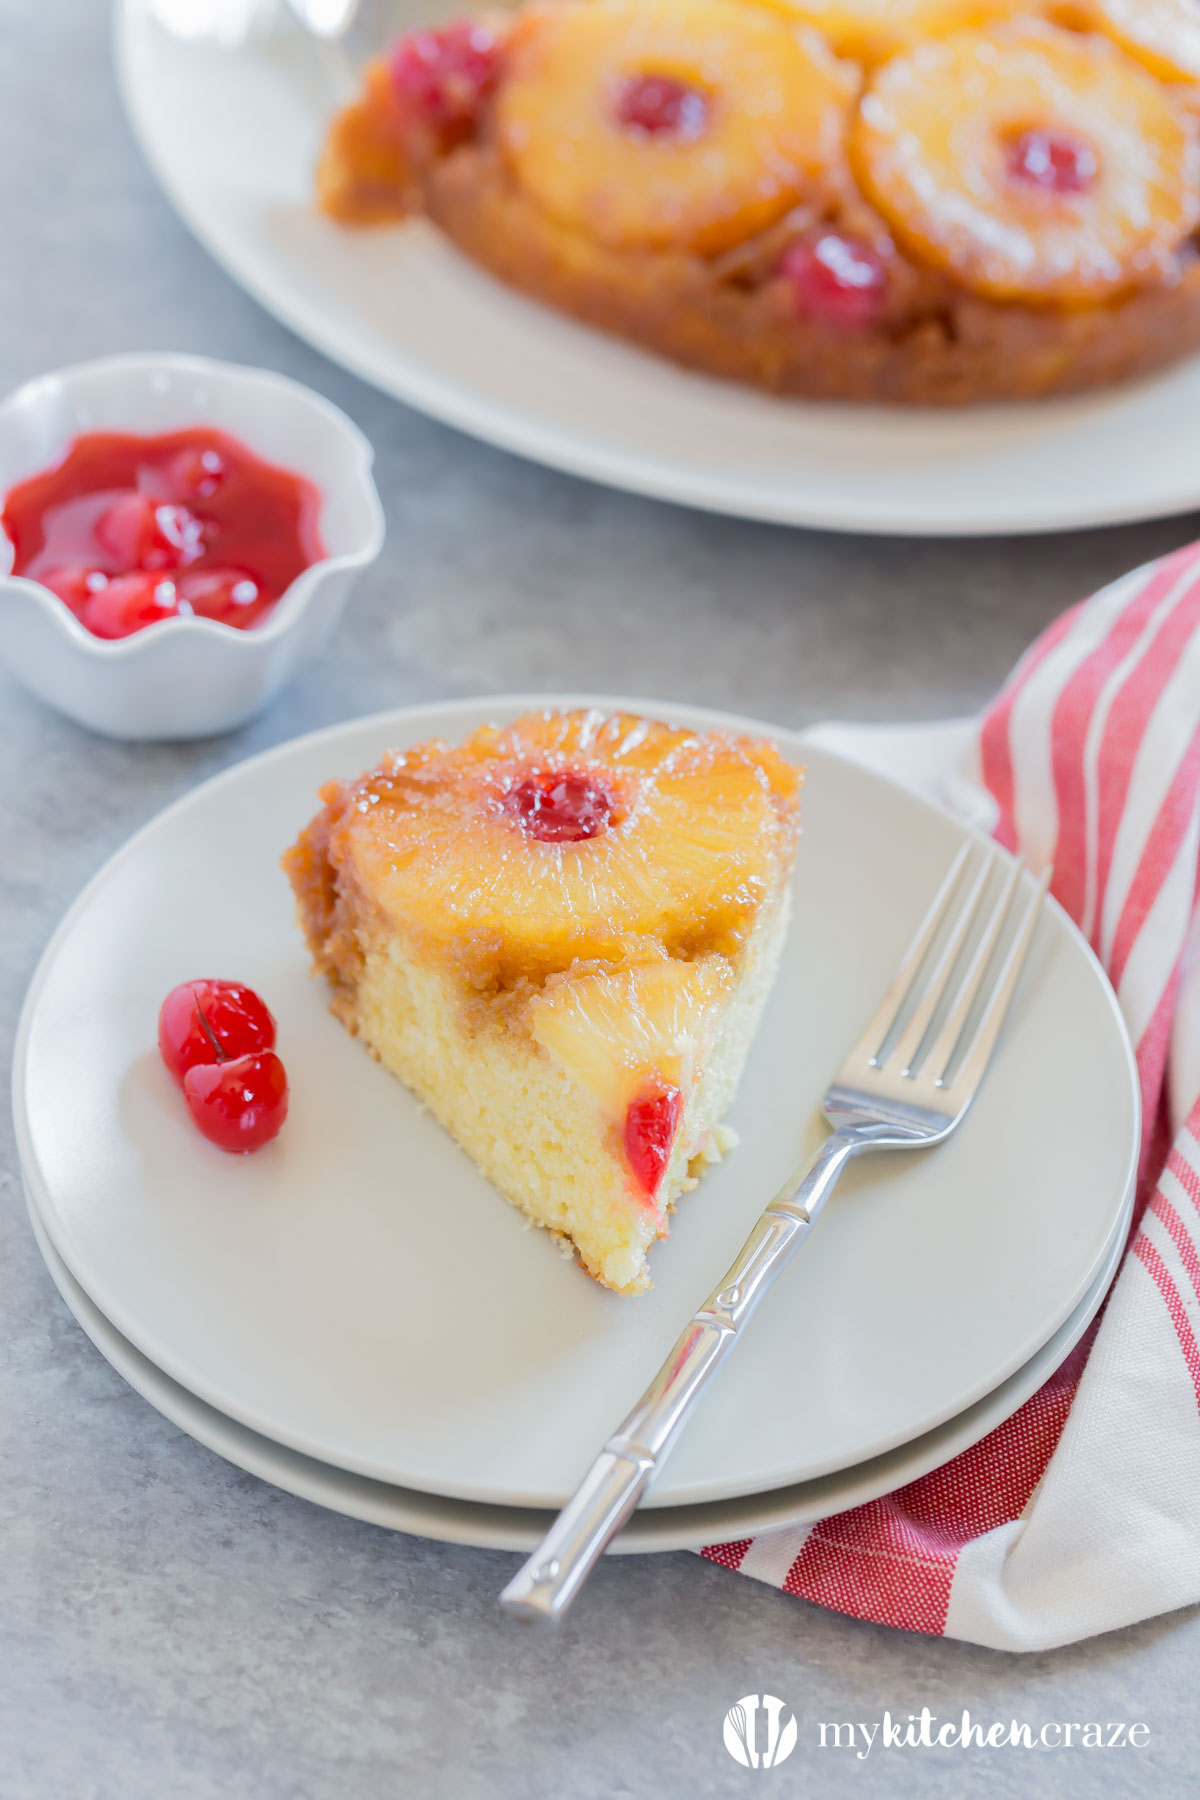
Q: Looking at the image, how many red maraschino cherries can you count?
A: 13